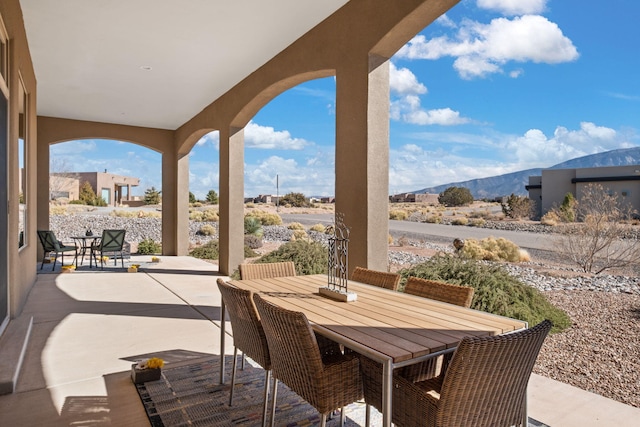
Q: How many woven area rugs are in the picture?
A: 1